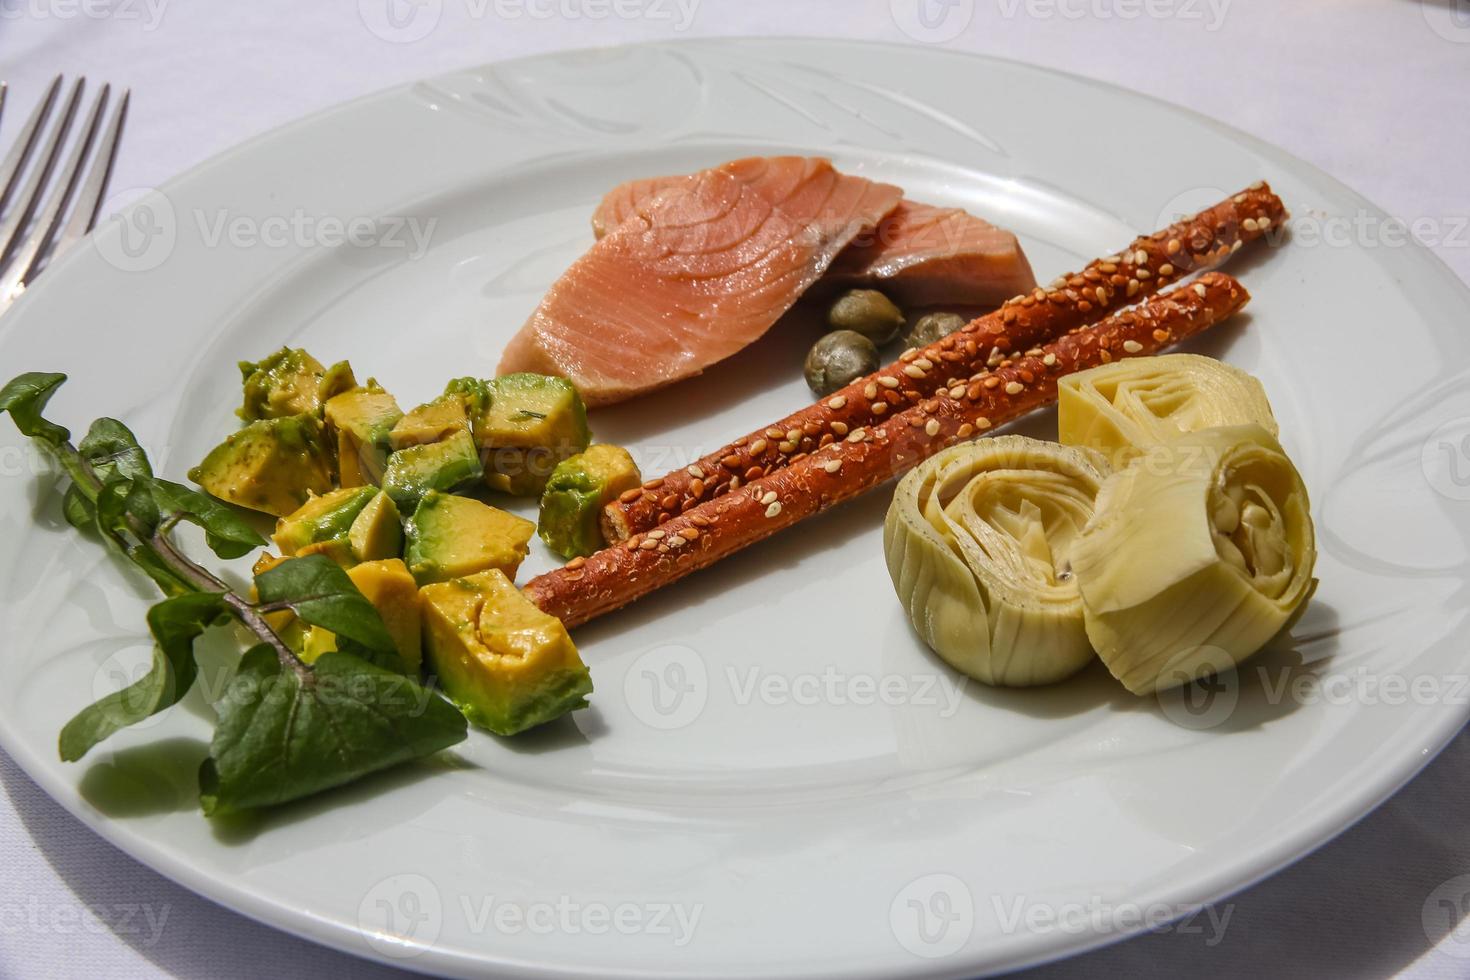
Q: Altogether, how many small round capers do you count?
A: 3